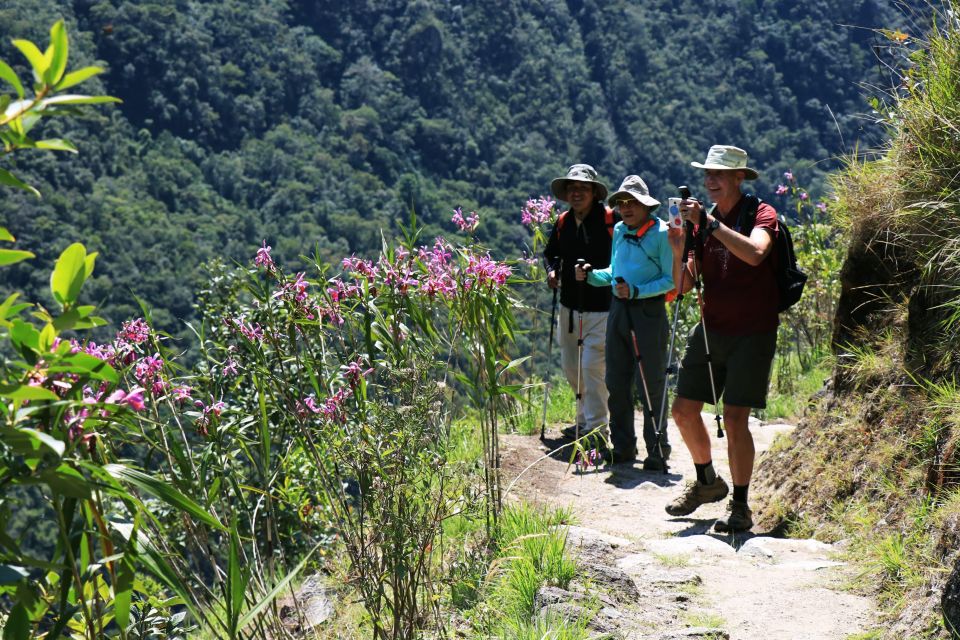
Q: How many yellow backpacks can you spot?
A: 0